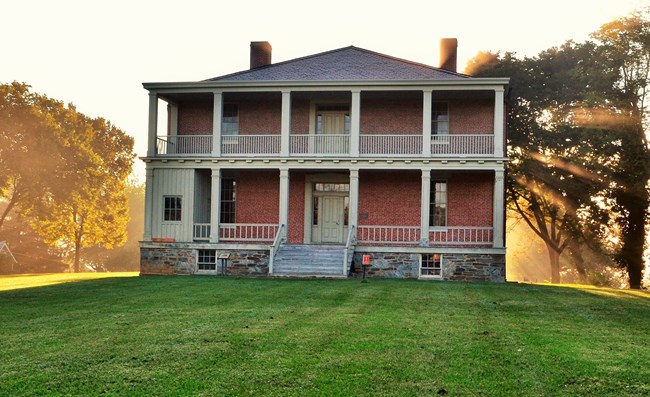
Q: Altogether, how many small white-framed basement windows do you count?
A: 2